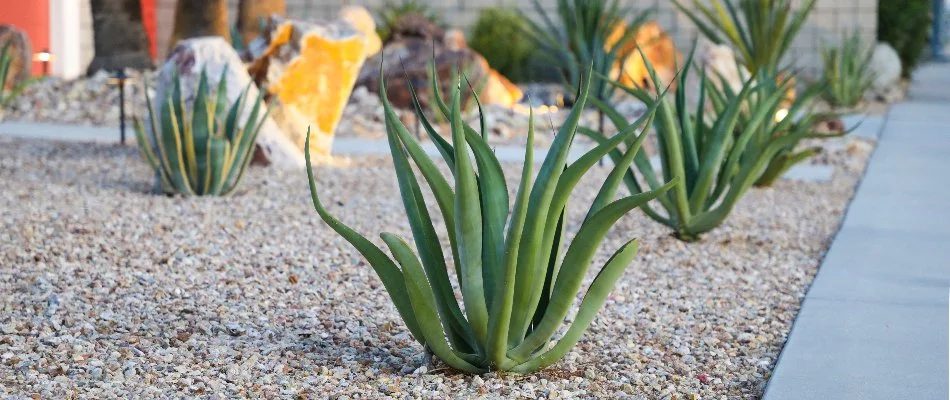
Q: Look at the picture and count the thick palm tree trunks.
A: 3